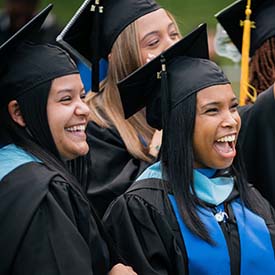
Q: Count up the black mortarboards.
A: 4